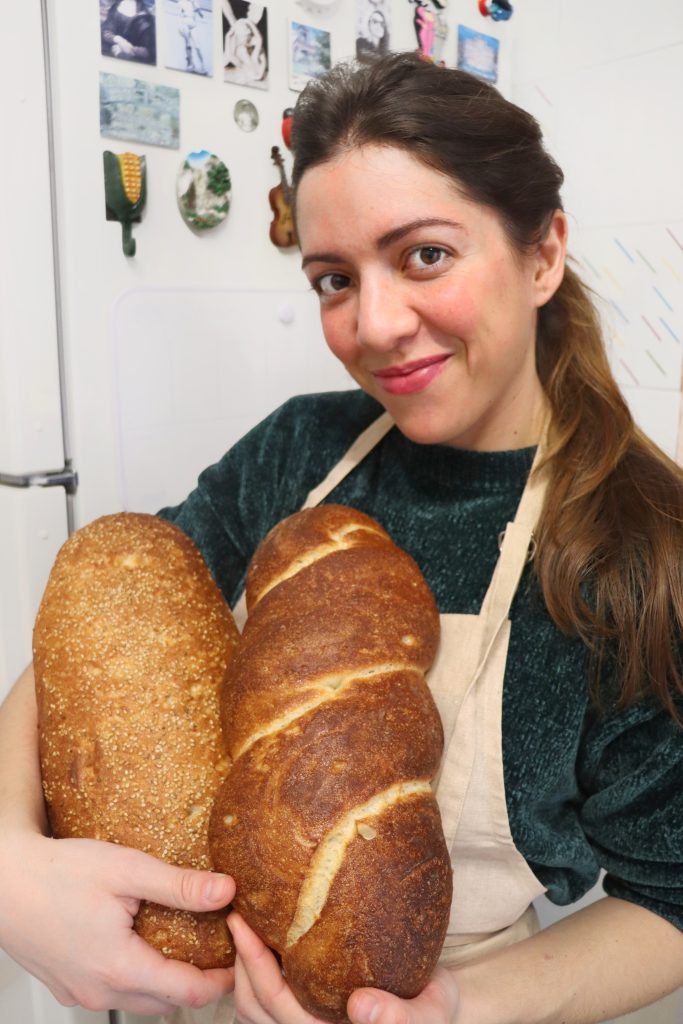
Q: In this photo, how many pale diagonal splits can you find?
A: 3